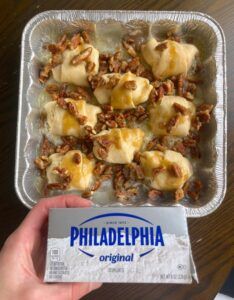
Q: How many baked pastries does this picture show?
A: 8